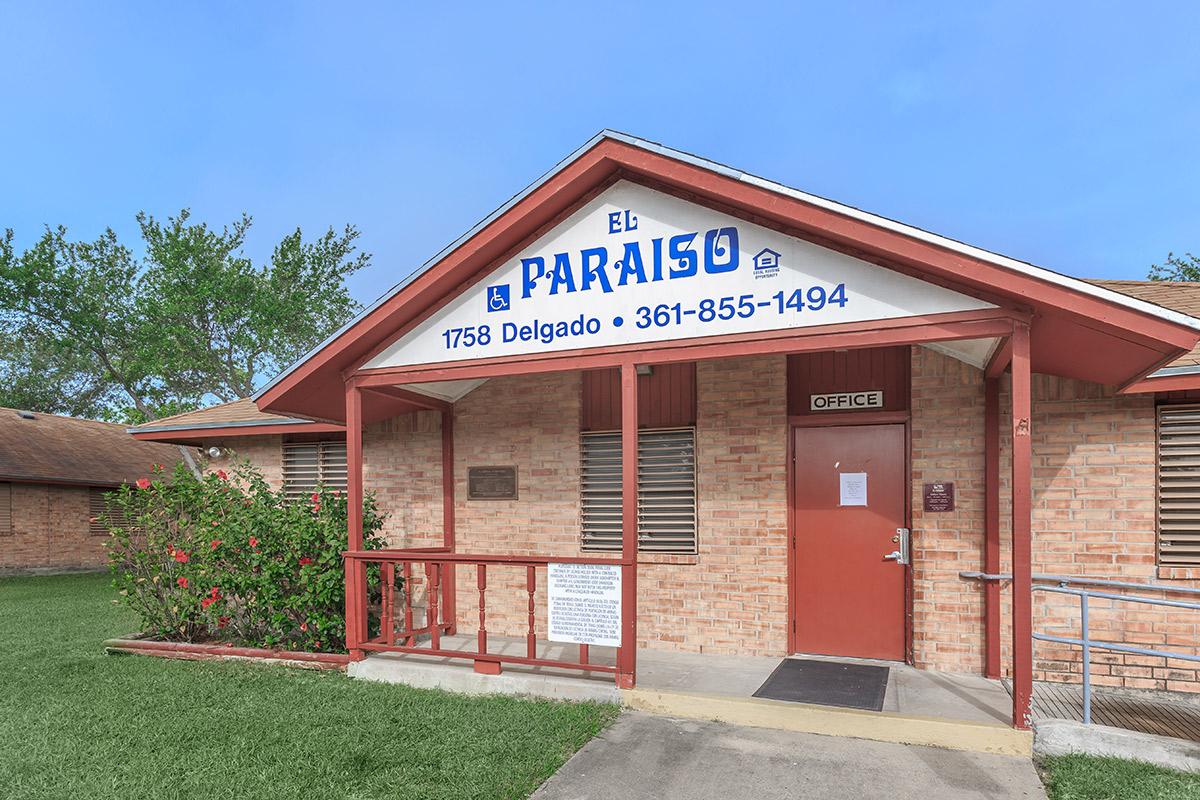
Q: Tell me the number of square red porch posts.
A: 5